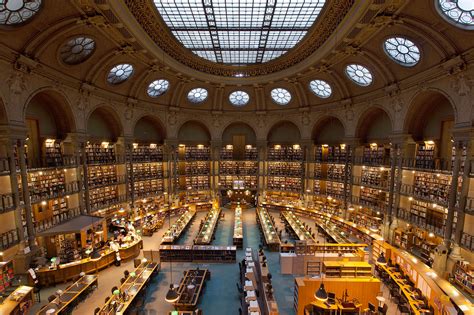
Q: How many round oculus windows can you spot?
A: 11